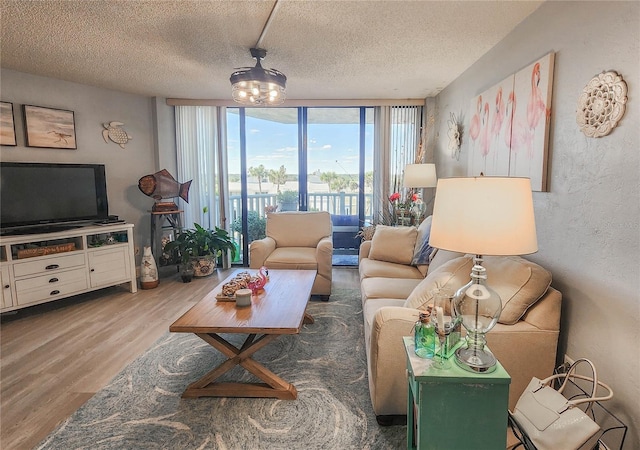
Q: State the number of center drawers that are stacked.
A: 3